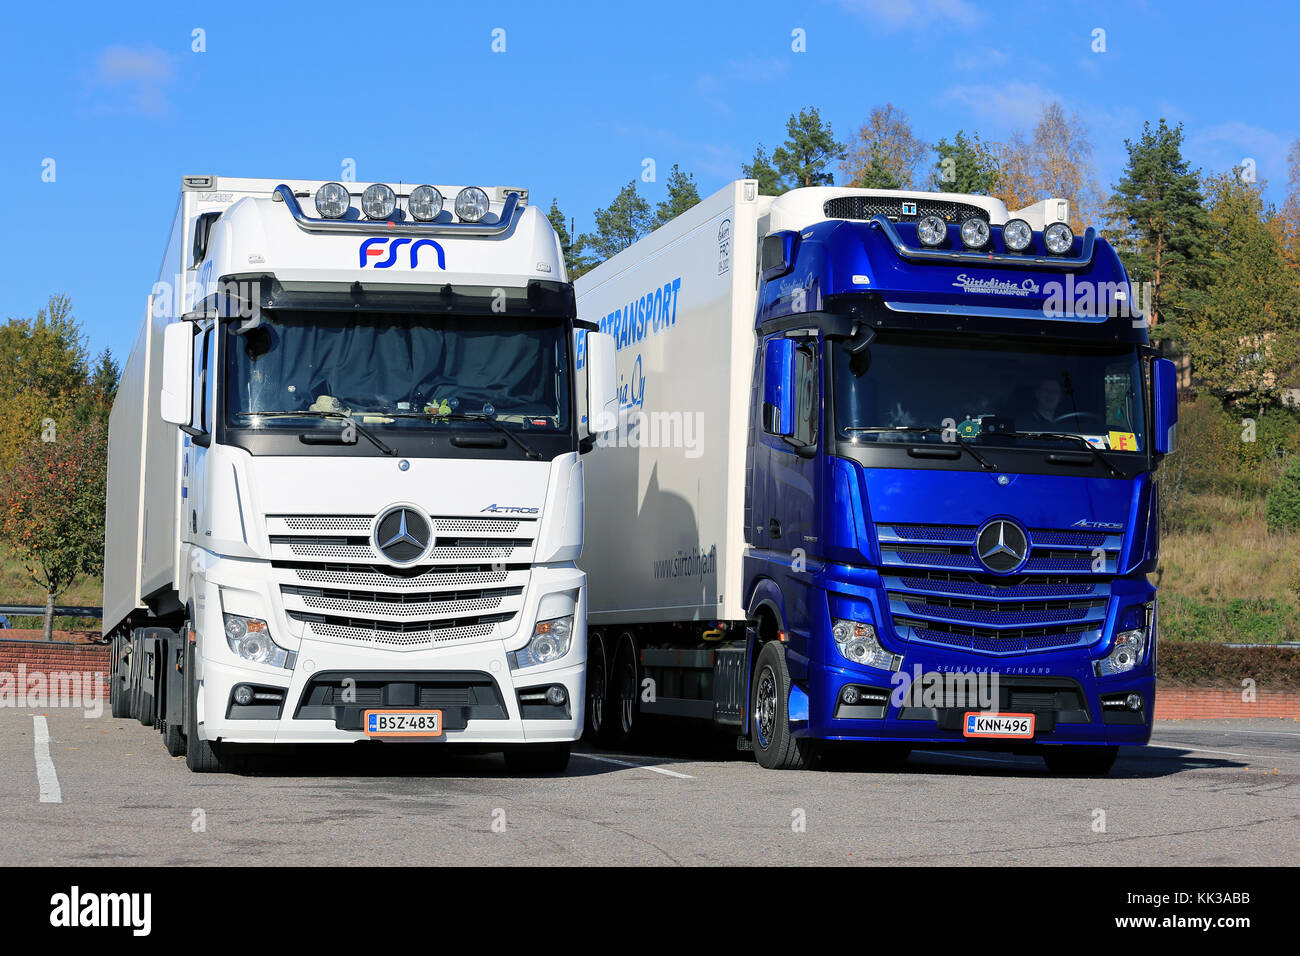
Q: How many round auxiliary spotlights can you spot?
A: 8